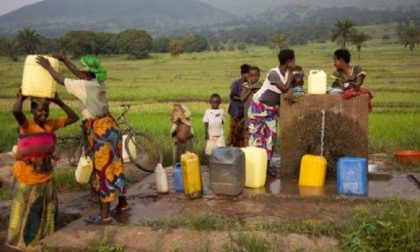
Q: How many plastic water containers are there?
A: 11